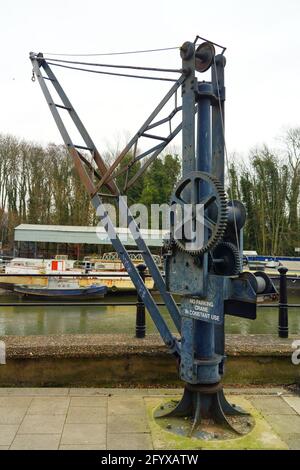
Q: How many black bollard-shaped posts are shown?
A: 2